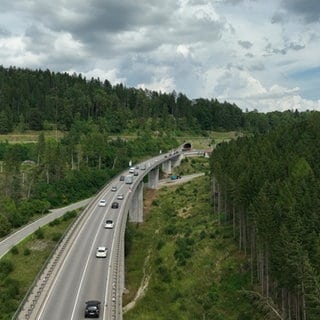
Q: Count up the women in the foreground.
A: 0